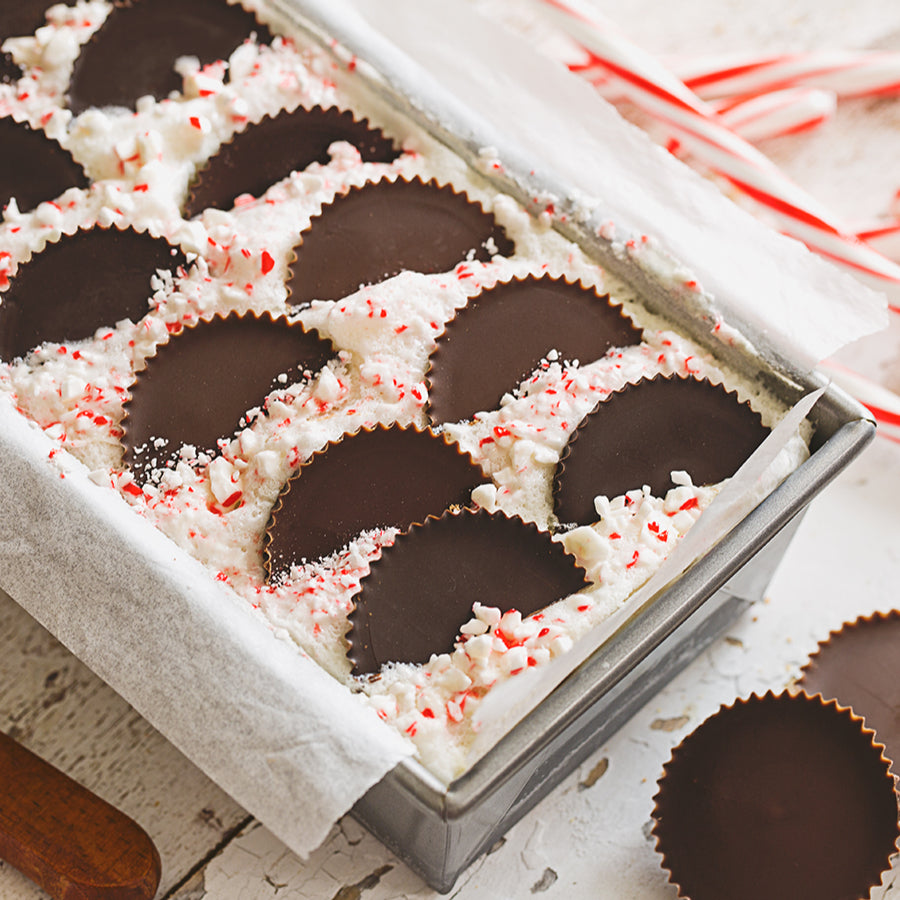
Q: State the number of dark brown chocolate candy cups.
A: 13